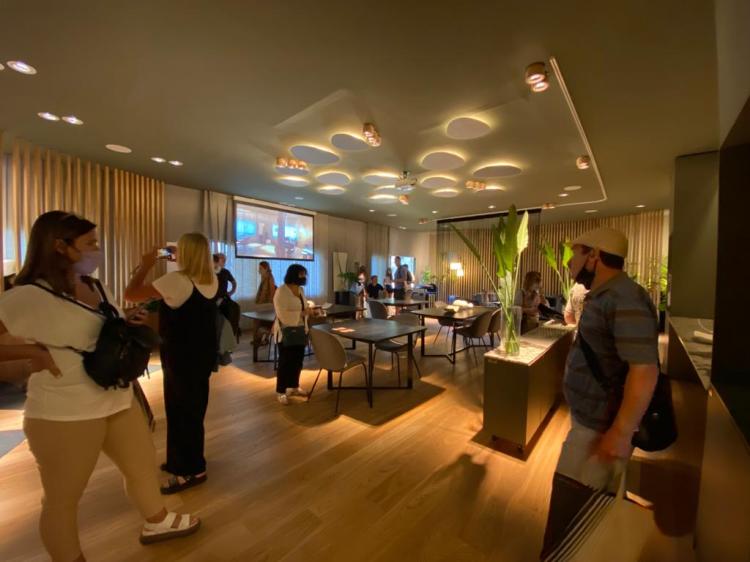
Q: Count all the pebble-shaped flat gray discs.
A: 15